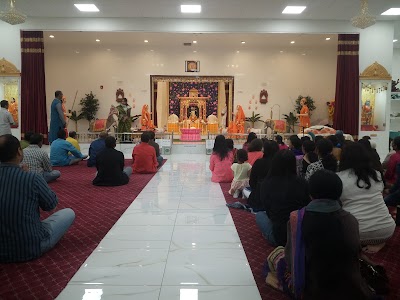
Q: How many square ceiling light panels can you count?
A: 4